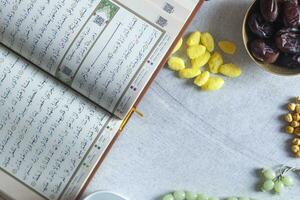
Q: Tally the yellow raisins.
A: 12